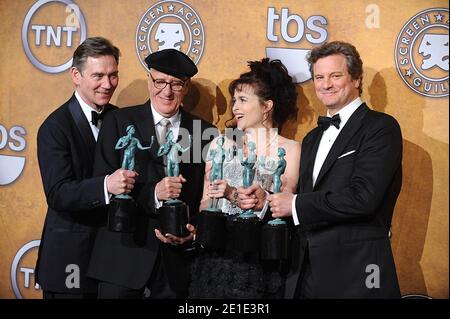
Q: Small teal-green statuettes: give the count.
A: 5